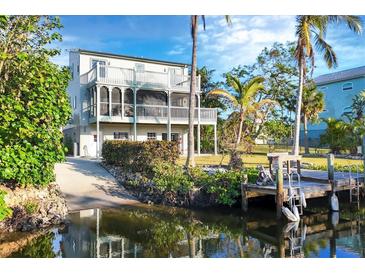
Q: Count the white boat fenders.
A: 4